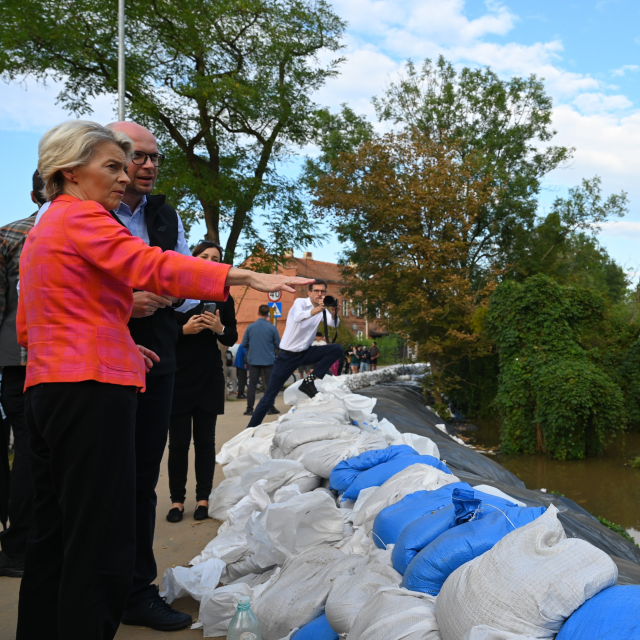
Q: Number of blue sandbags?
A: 7